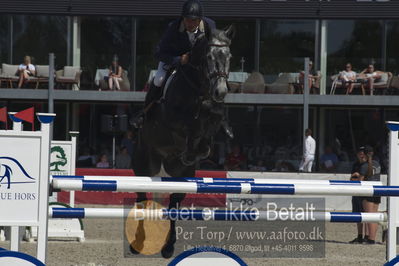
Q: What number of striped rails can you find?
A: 3